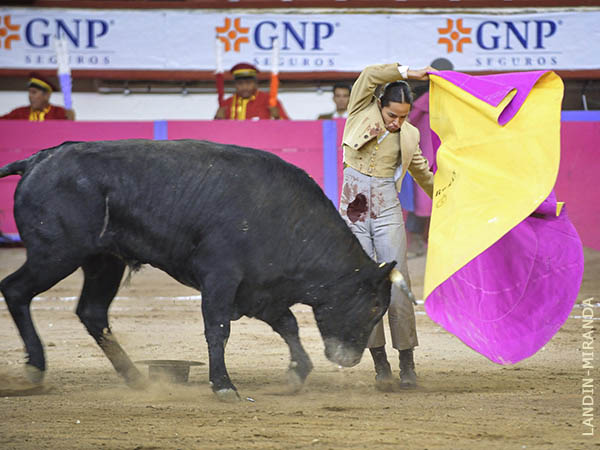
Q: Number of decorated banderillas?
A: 3